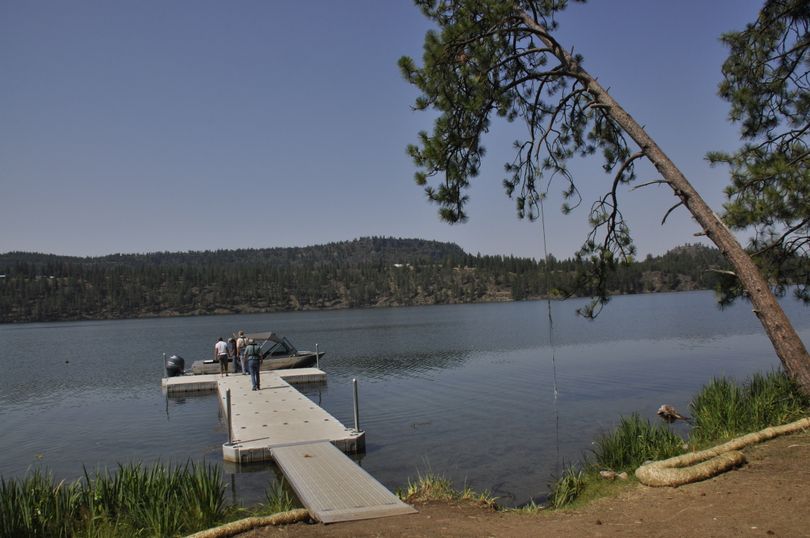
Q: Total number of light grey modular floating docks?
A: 1